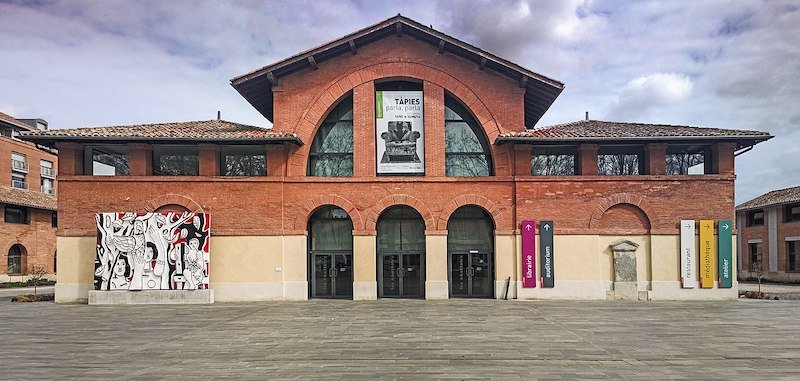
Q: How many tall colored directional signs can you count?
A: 5